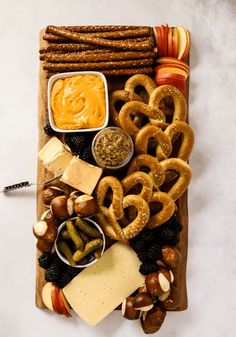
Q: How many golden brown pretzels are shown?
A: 6